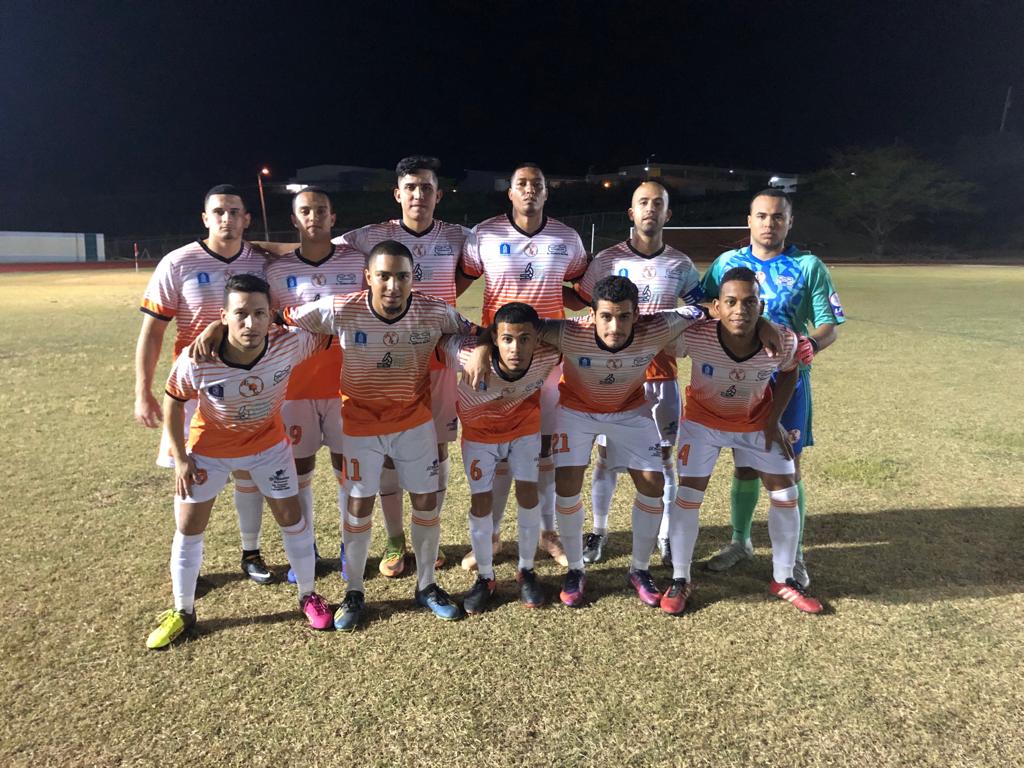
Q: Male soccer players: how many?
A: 11